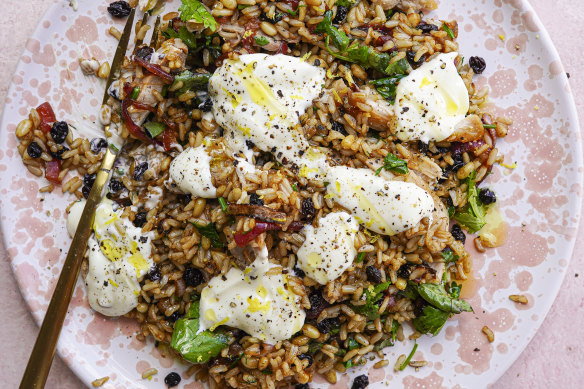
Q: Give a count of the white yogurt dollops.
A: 7